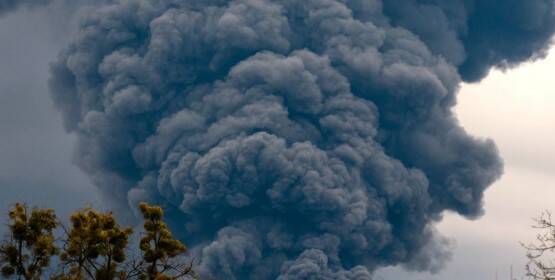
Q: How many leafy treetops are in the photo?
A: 3